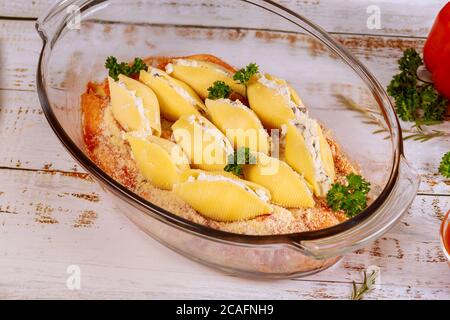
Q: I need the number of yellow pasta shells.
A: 10